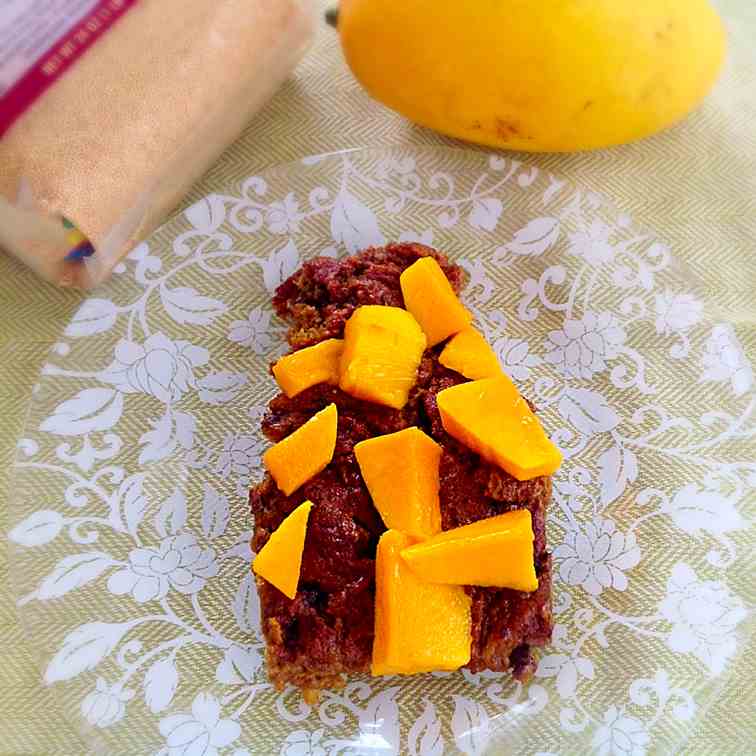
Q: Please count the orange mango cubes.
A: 10